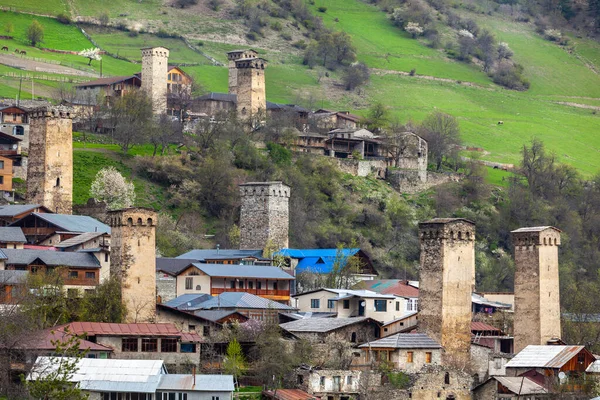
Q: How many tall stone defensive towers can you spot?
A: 8